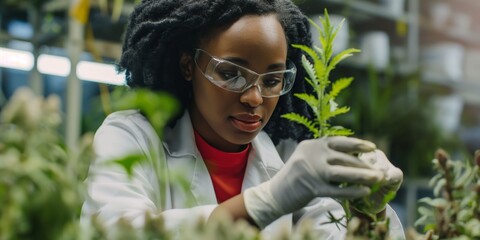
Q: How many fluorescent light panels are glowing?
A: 3